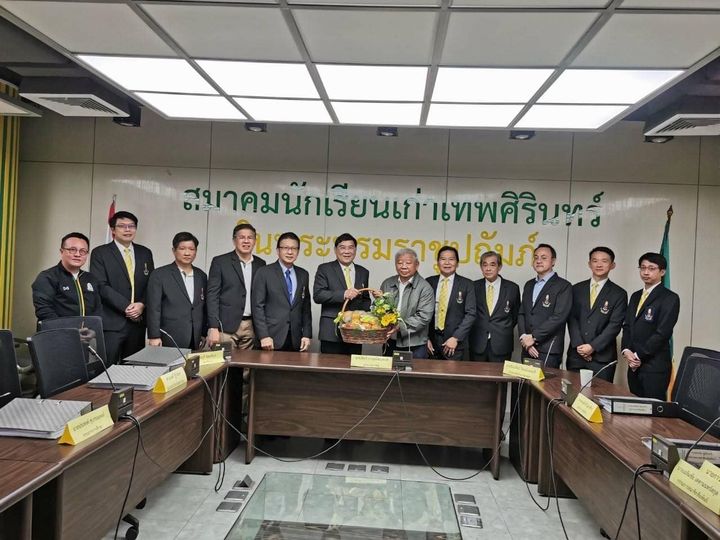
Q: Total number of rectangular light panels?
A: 10